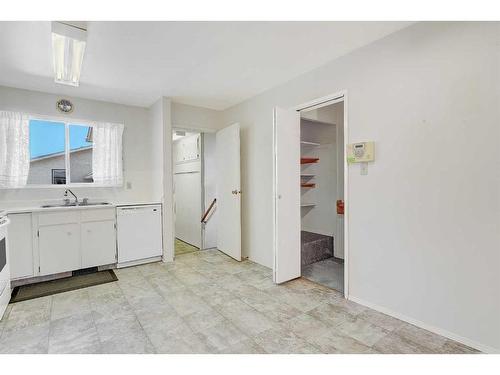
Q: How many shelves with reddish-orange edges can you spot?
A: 2